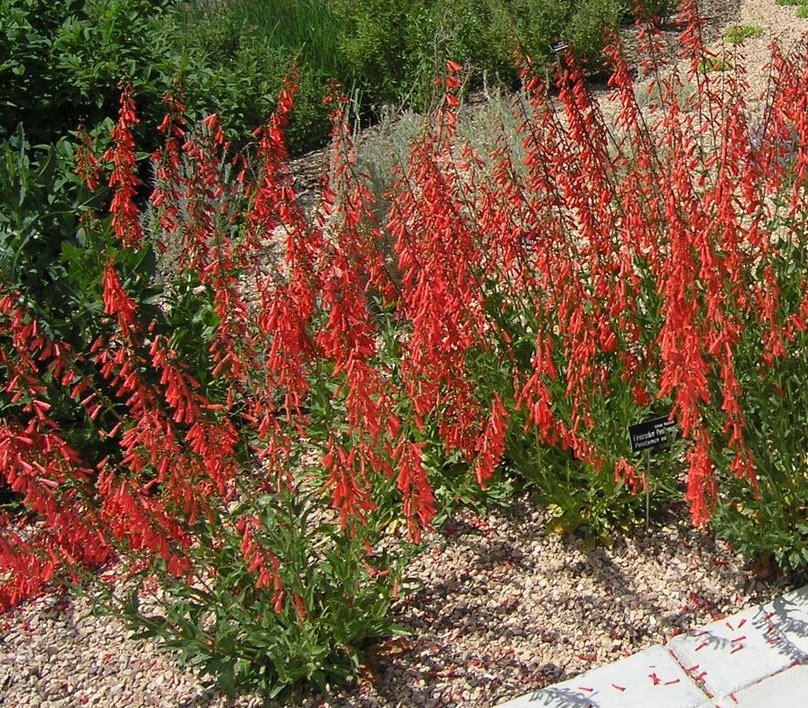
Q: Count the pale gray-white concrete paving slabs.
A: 3